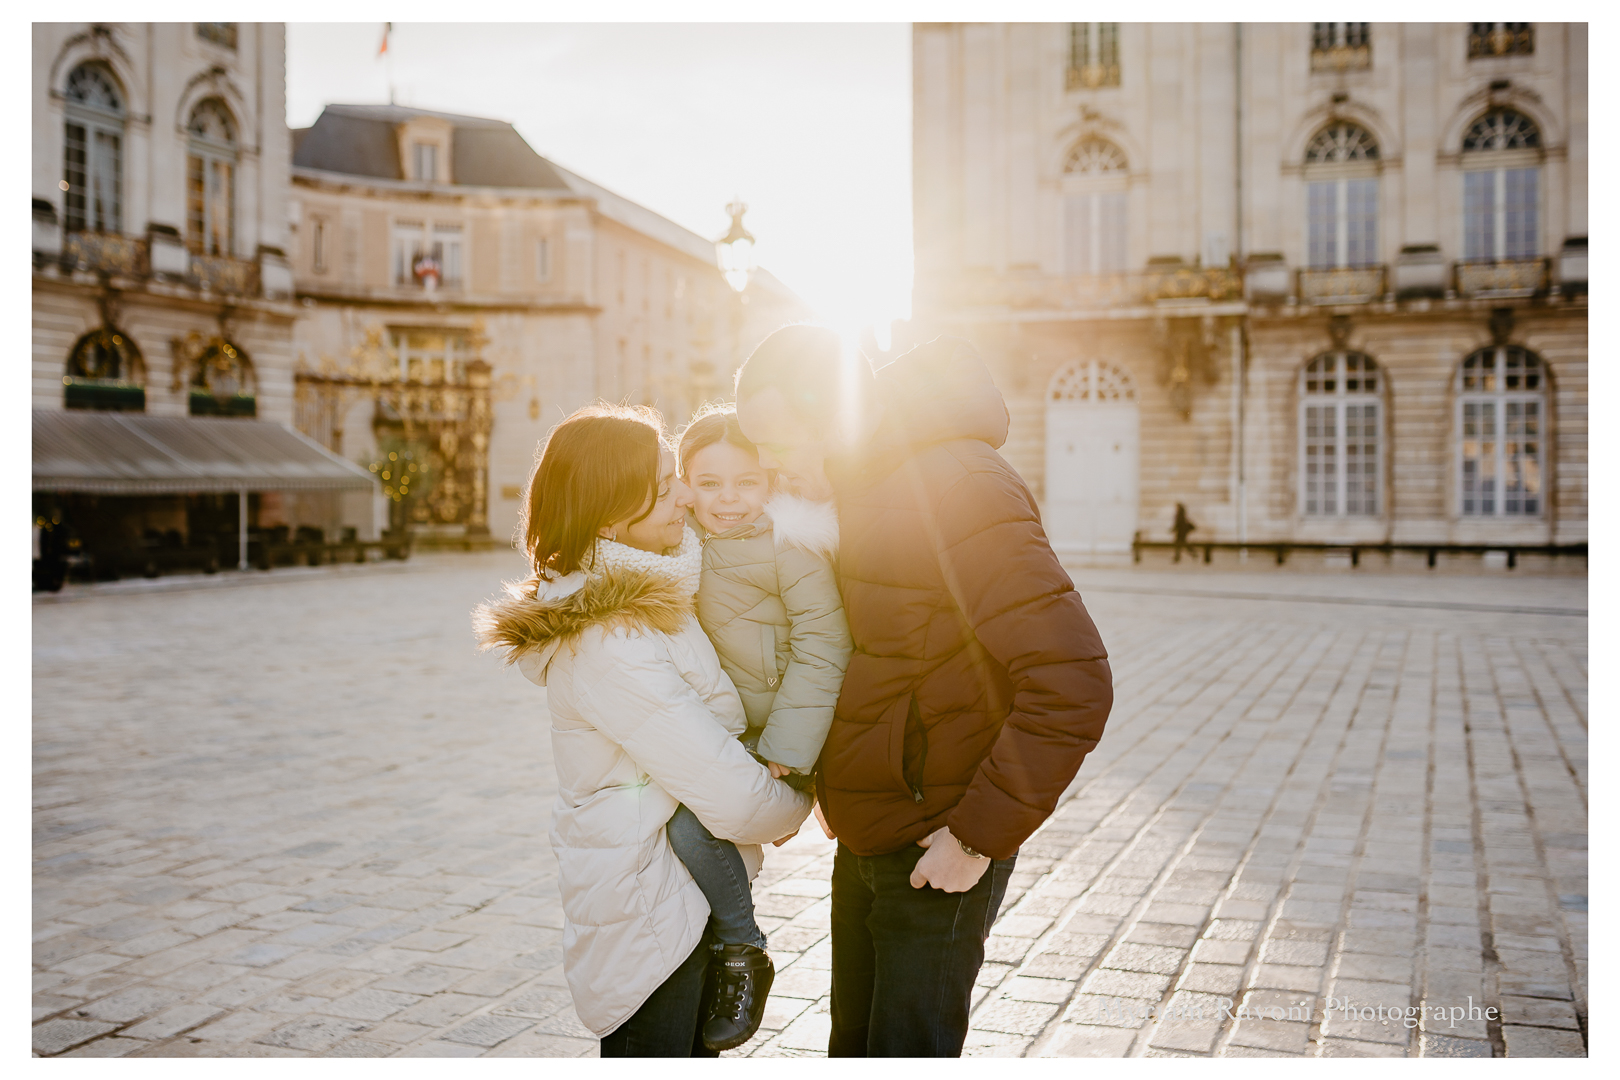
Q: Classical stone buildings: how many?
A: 3